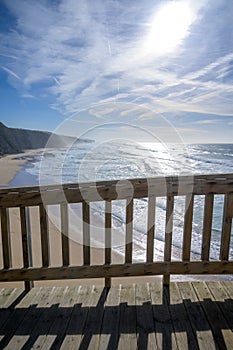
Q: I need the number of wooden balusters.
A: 12